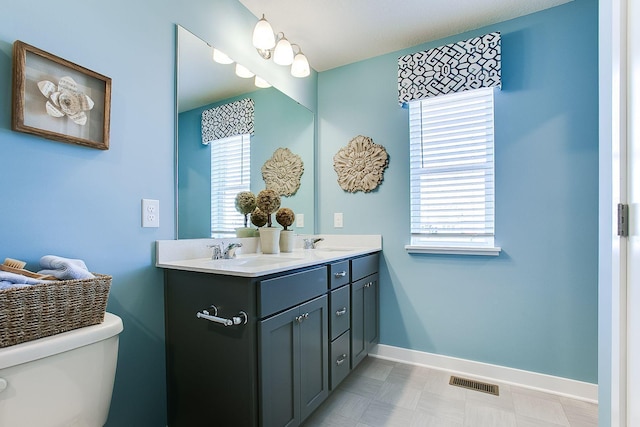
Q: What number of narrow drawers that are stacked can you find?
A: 3